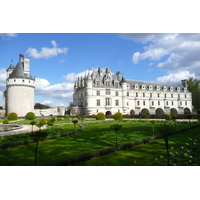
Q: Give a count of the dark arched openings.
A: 6